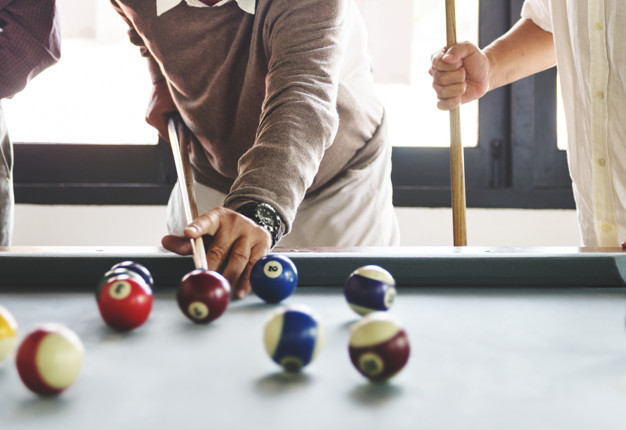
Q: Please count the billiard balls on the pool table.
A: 10